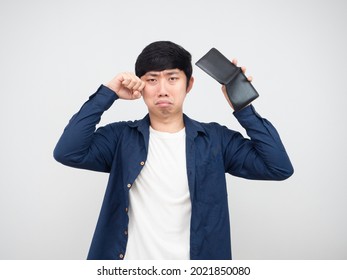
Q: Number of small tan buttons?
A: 5